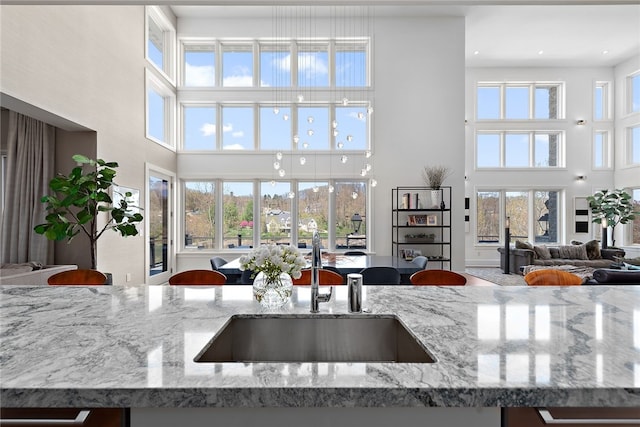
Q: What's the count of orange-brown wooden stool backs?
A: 5